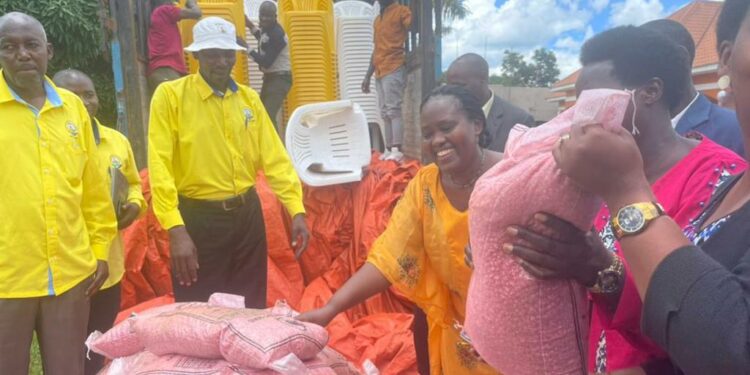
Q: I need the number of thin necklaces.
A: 1